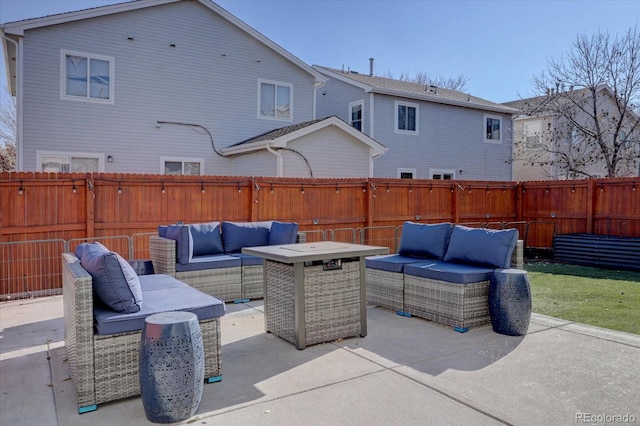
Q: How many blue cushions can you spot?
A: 14